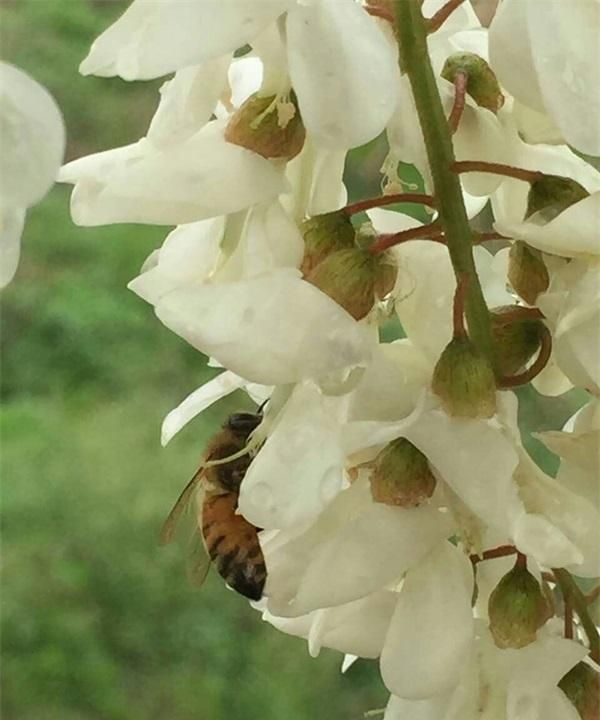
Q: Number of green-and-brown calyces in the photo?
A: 11